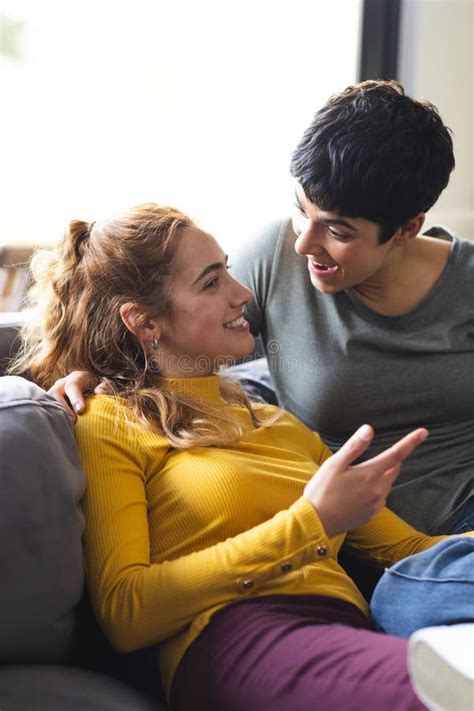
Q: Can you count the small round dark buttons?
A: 3